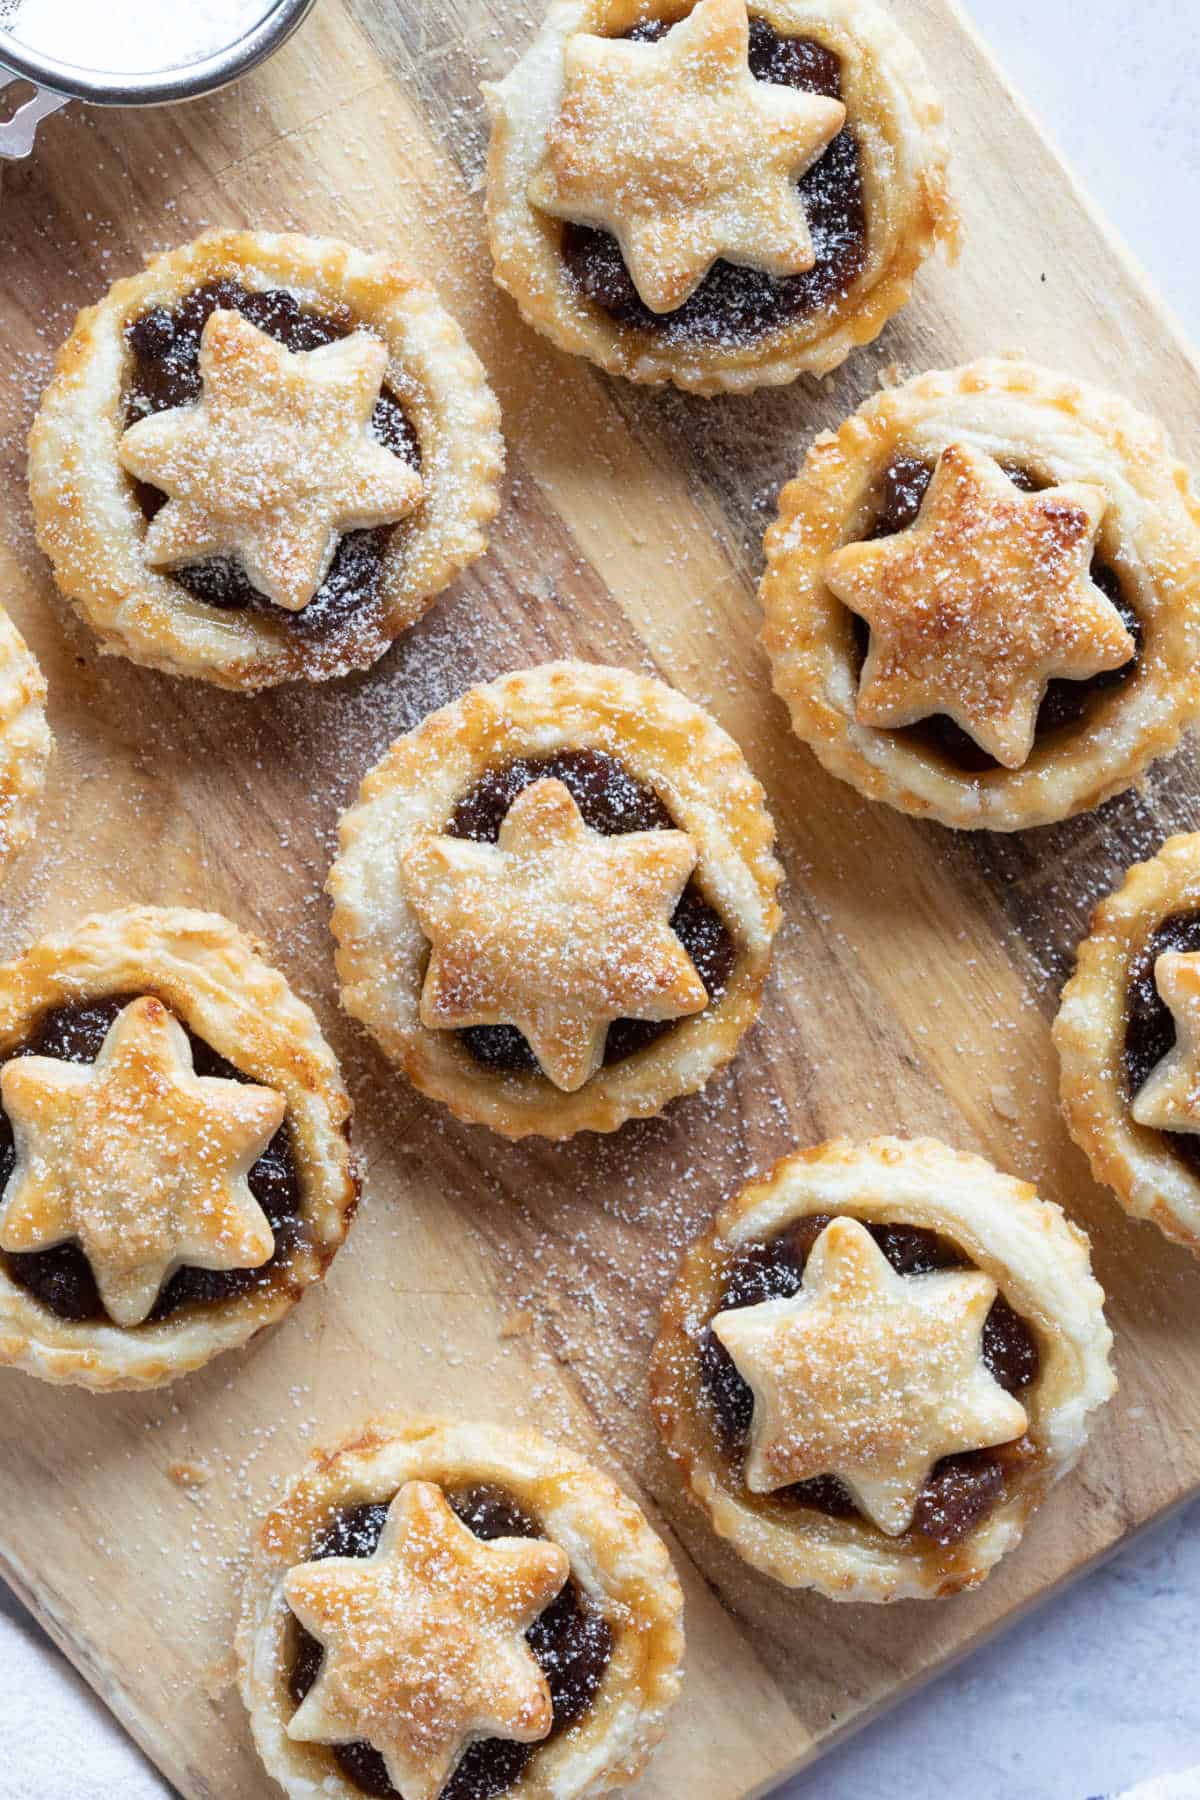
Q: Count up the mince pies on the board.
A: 9